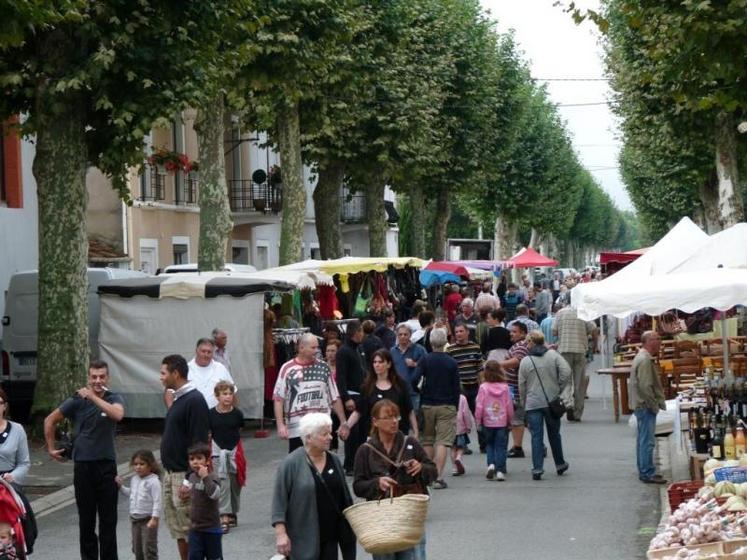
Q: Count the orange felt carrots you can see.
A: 0